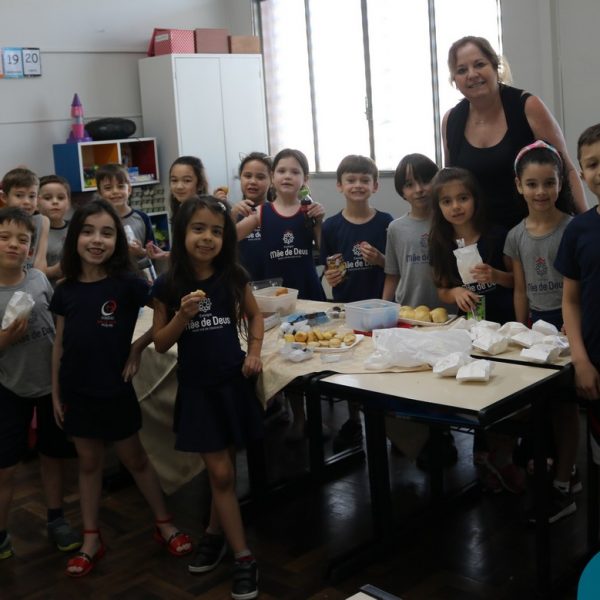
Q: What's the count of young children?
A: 14